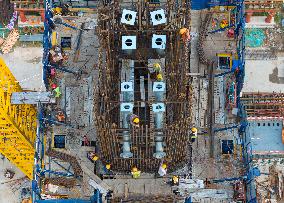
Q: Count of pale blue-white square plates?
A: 8